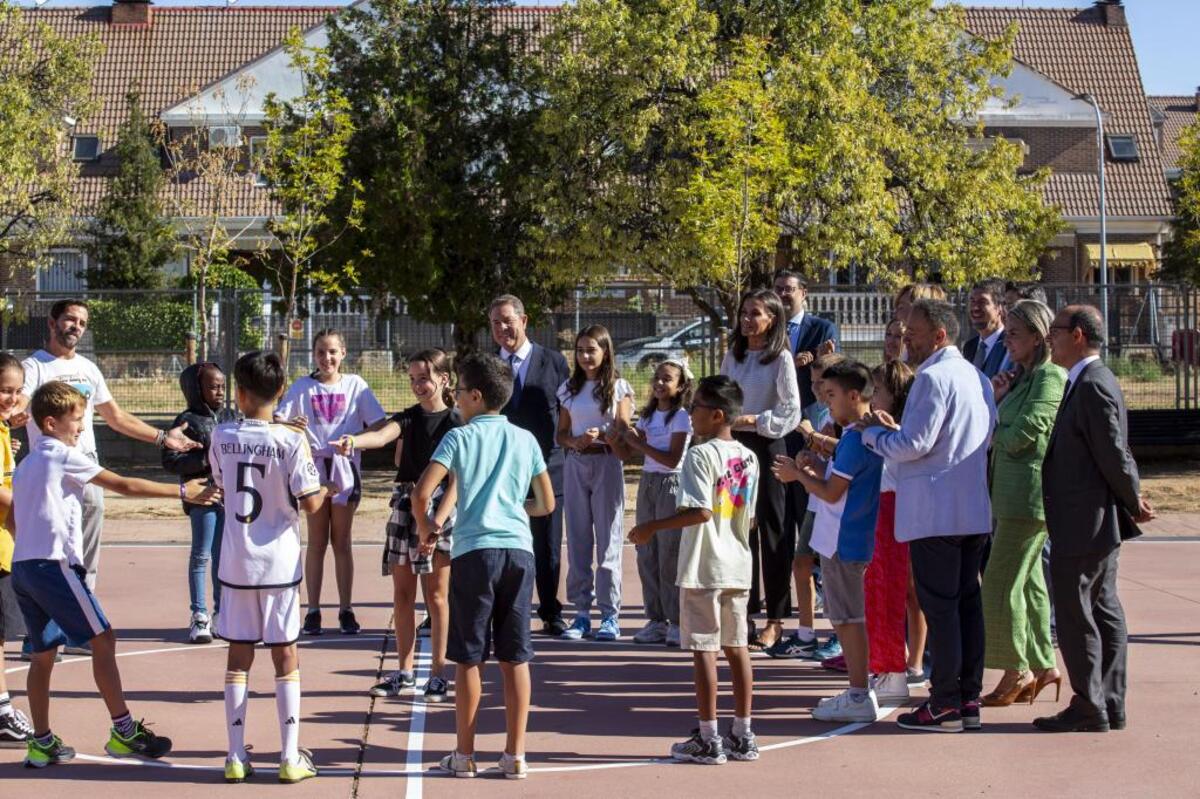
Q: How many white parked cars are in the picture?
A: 1